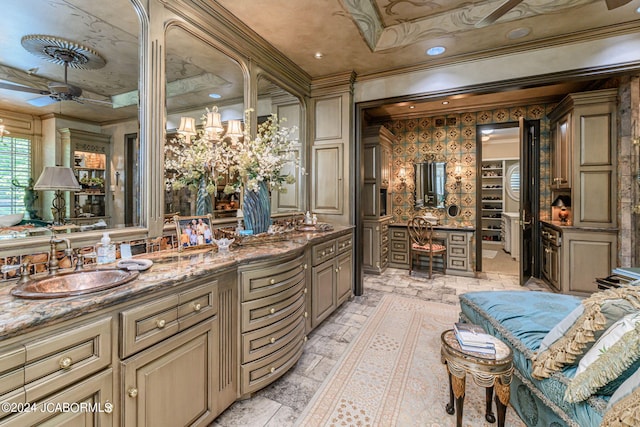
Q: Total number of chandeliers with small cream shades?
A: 1